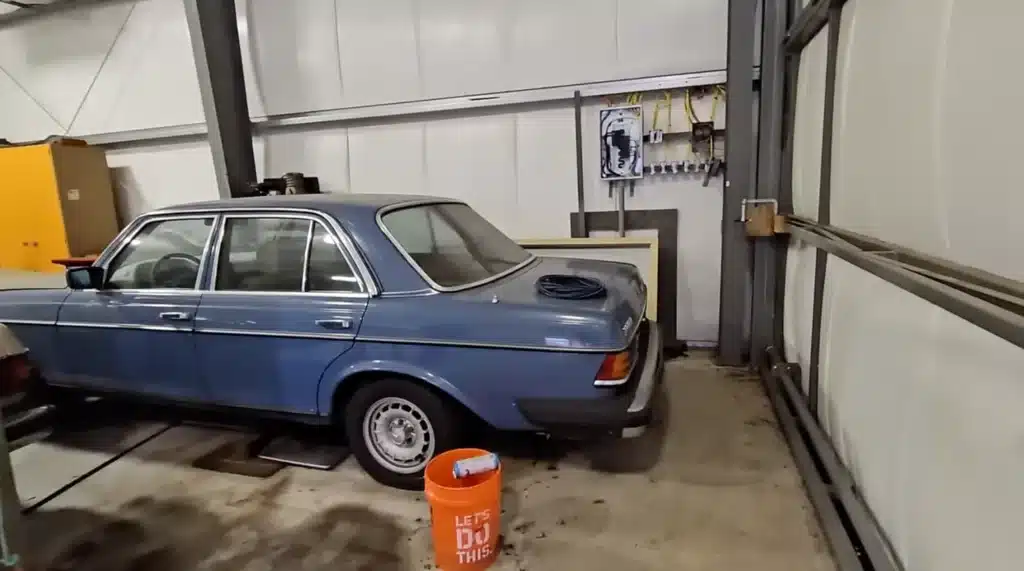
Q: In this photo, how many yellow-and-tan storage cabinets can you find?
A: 1